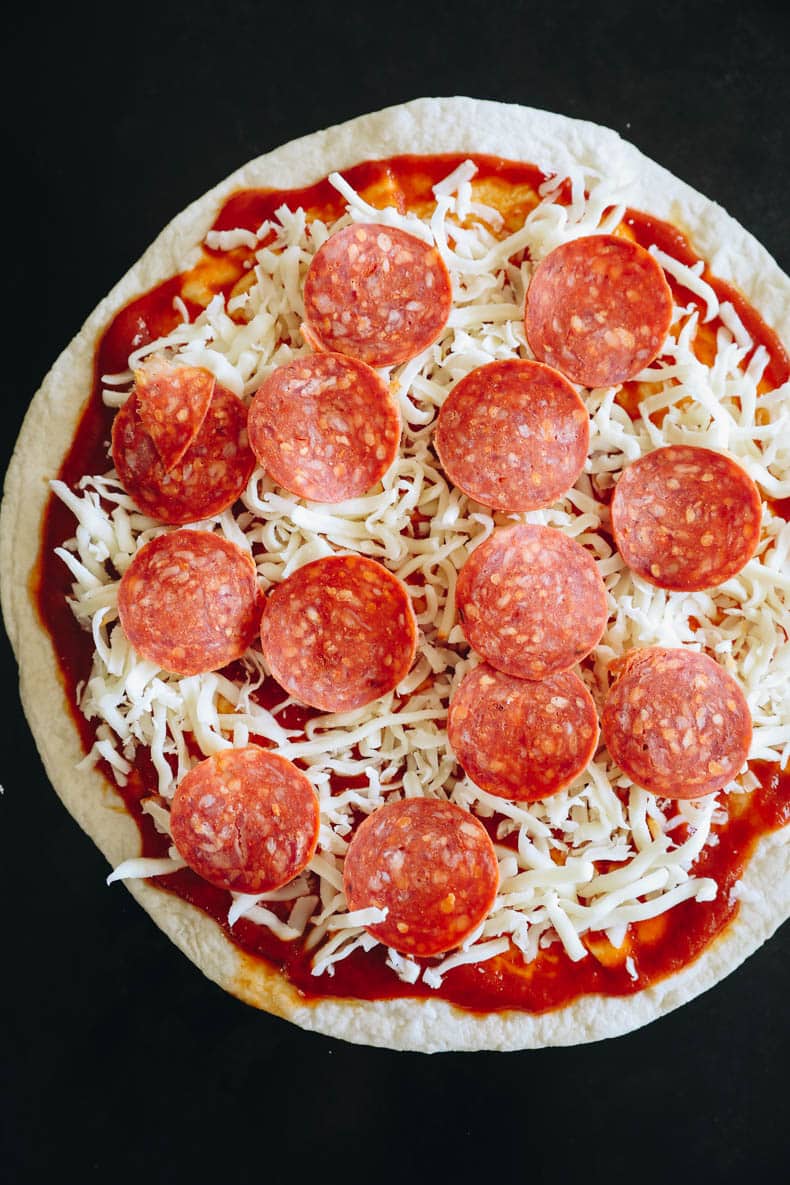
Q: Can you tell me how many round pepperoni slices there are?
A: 13